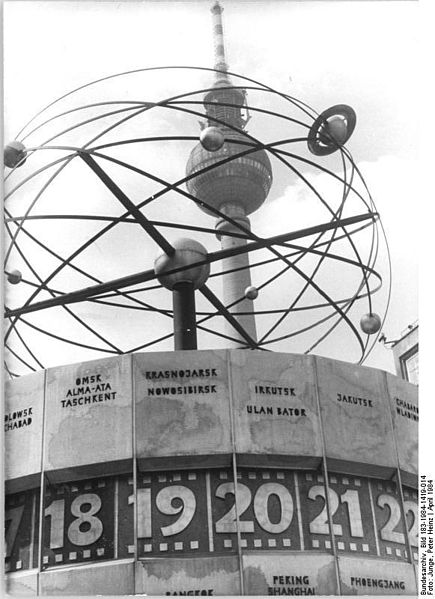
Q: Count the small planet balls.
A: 6